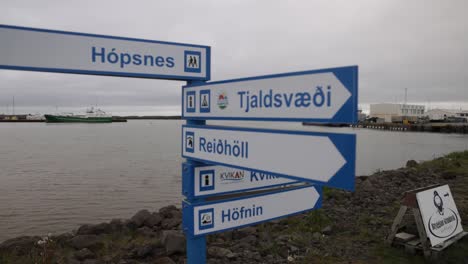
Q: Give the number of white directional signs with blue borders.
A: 5